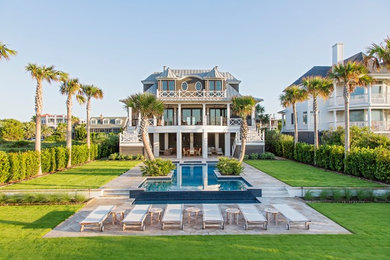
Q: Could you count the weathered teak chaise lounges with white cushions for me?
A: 6